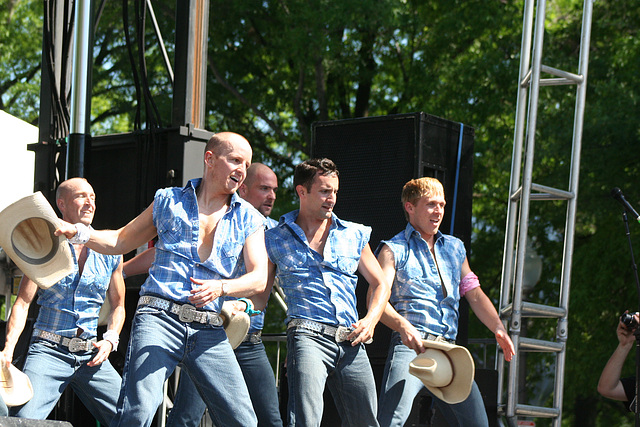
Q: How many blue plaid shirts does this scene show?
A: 5